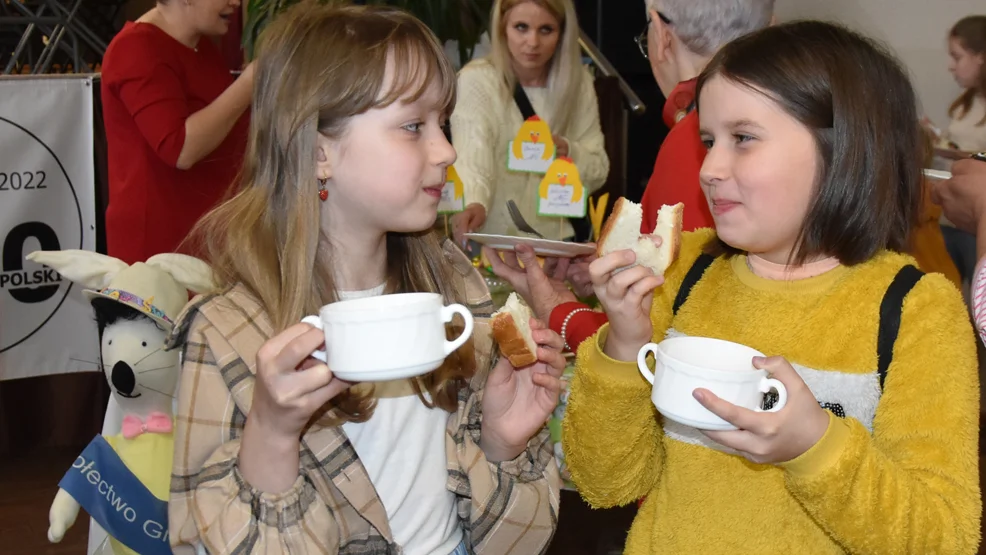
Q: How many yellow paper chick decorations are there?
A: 3